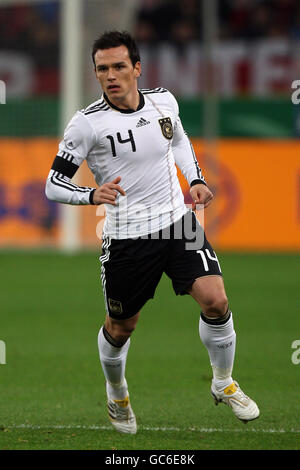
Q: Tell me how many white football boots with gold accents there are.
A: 2